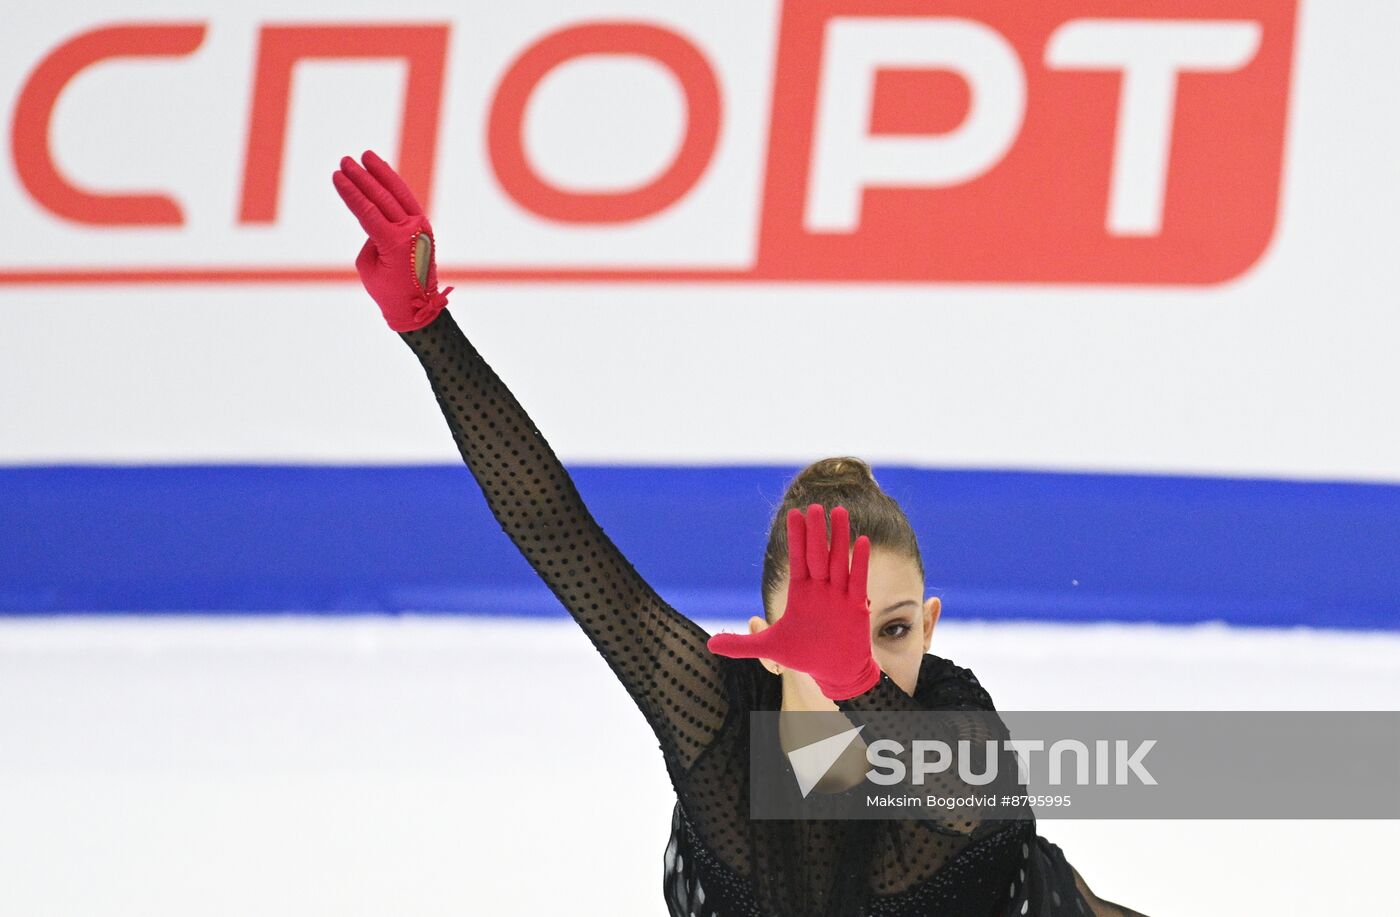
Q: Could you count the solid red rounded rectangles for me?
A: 1